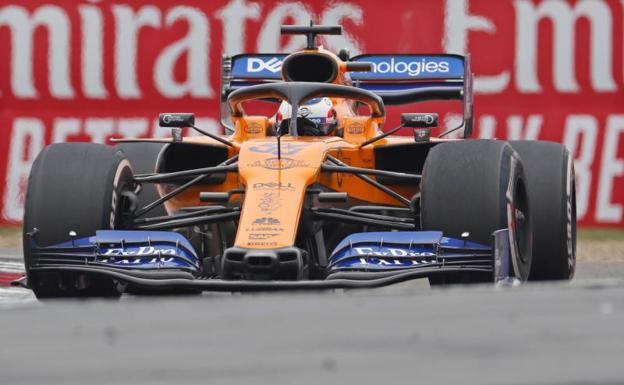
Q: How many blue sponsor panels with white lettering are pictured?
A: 3